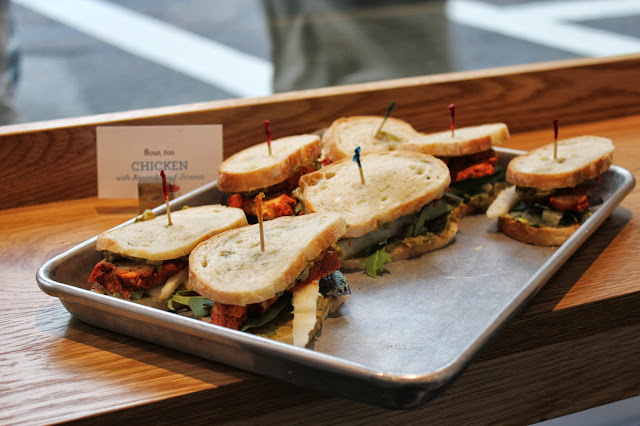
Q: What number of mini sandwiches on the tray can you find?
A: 7